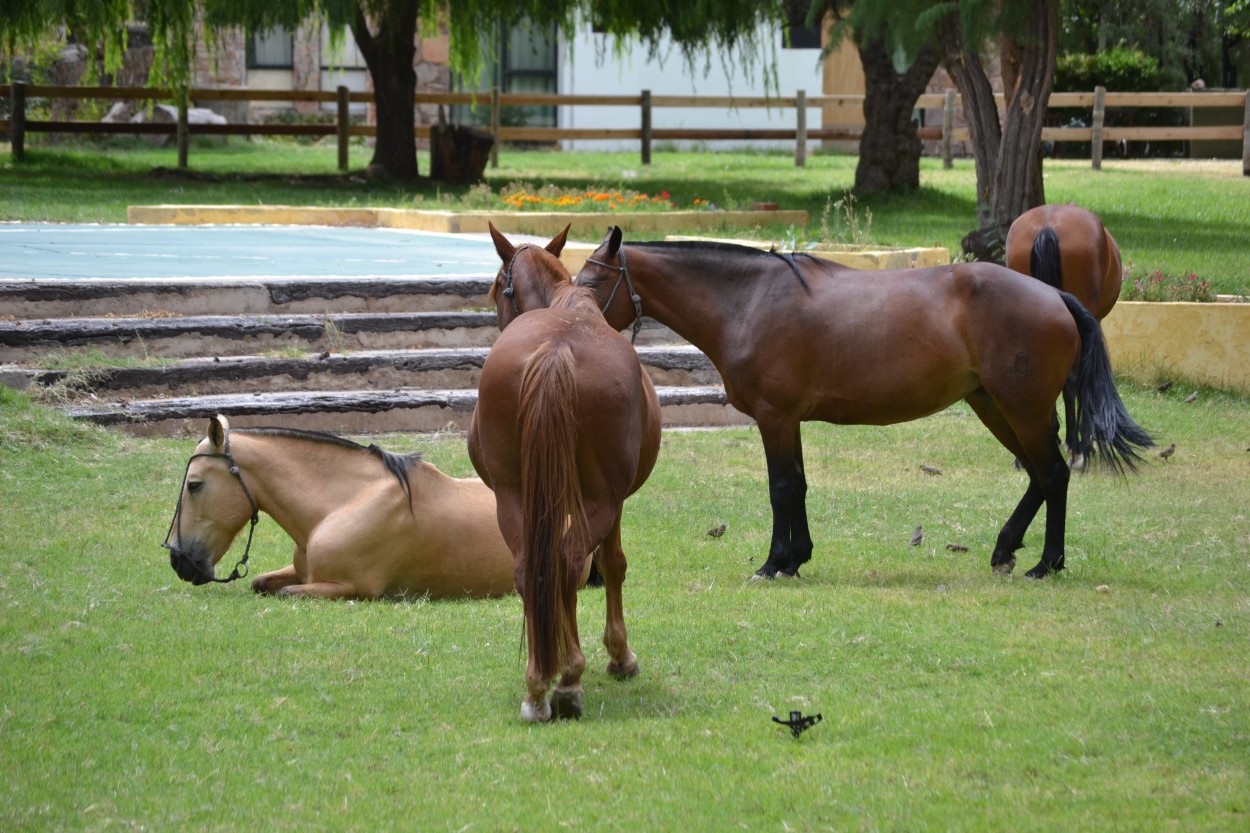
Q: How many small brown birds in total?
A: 7